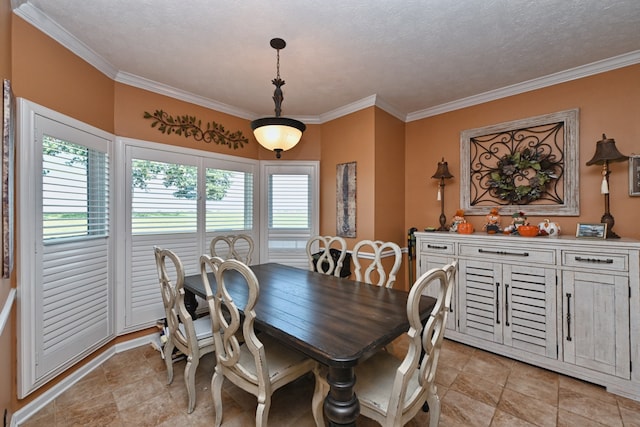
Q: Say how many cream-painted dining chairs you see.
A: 6